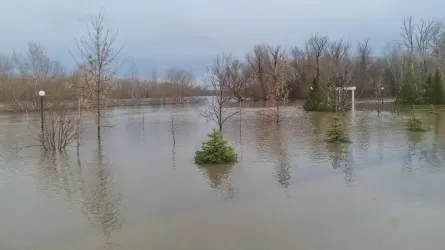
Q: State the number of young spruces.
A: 3